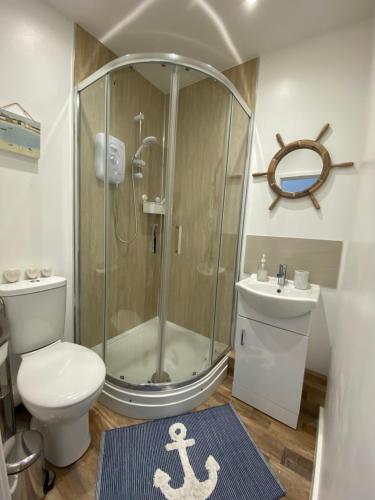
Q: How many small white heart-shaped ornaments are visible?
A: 3